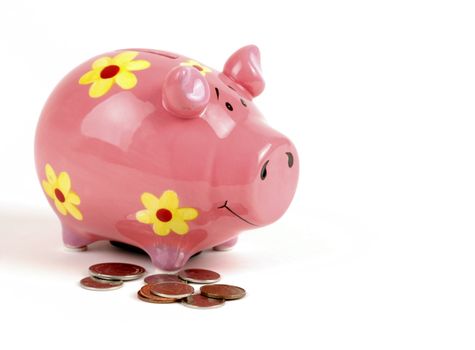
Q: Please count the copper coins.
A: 3